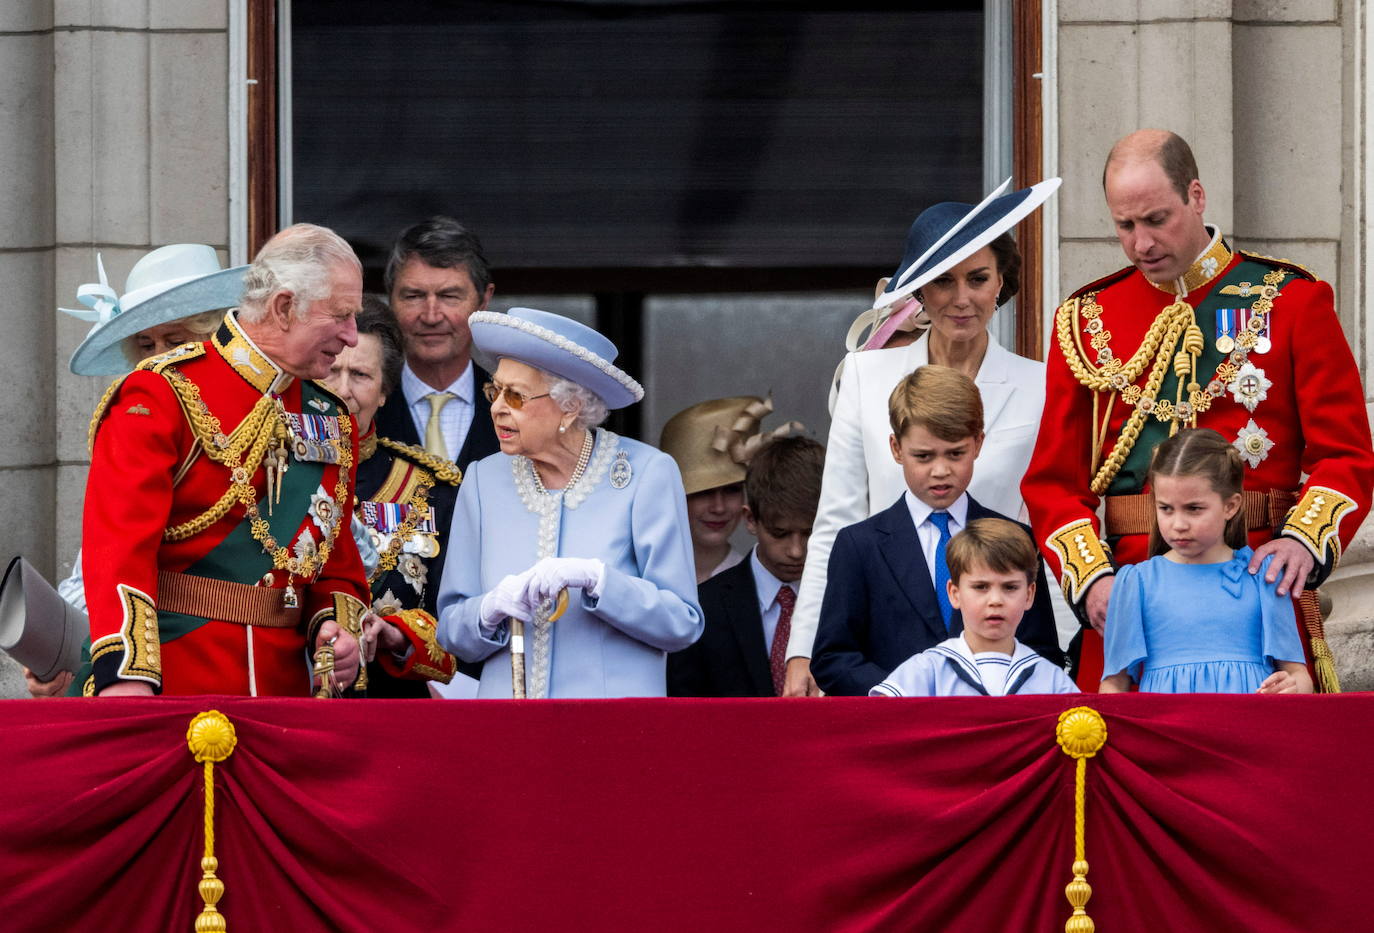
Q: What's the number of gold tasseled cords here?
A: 2